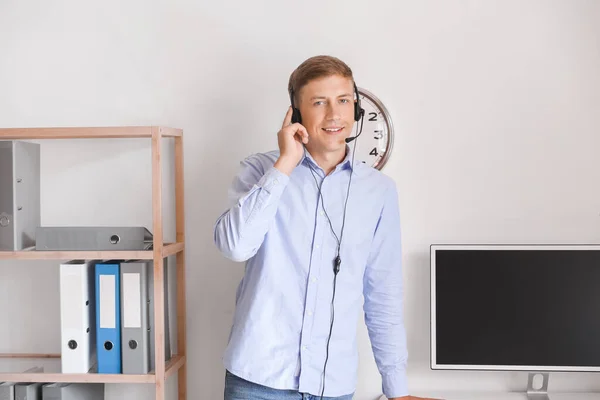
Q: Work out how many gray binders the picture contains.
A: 6